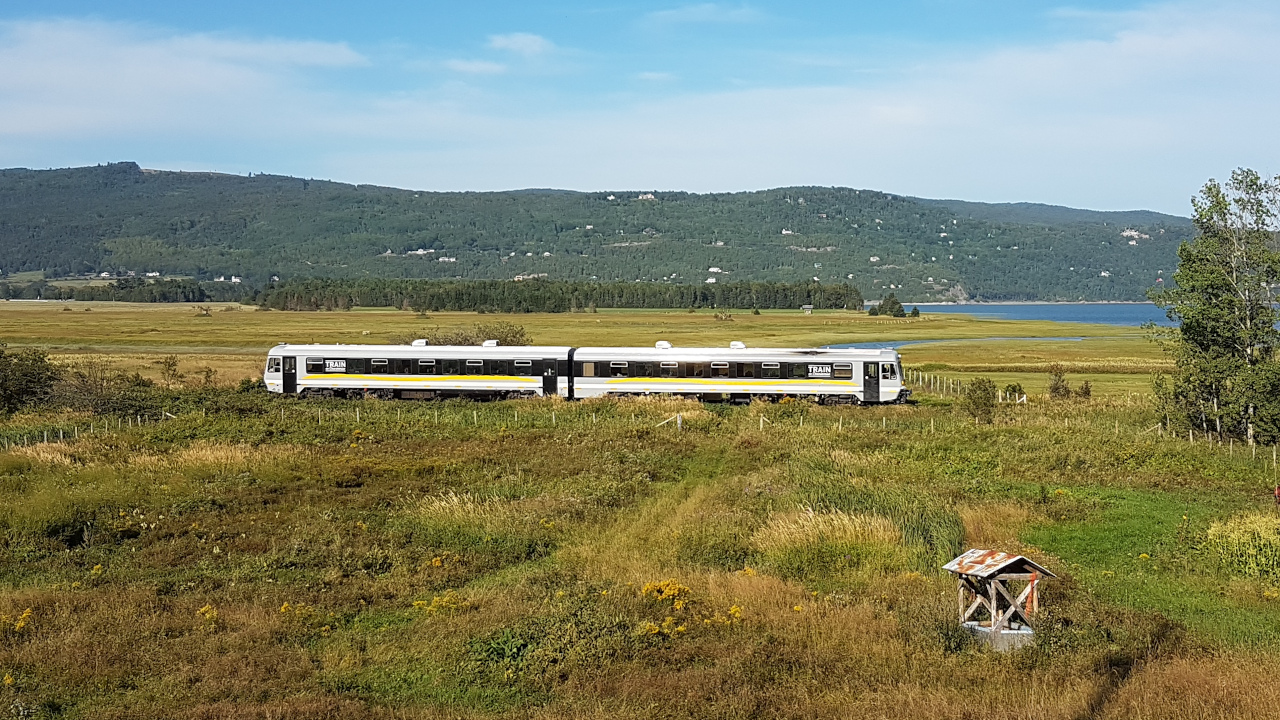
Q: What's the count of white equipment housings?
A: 4